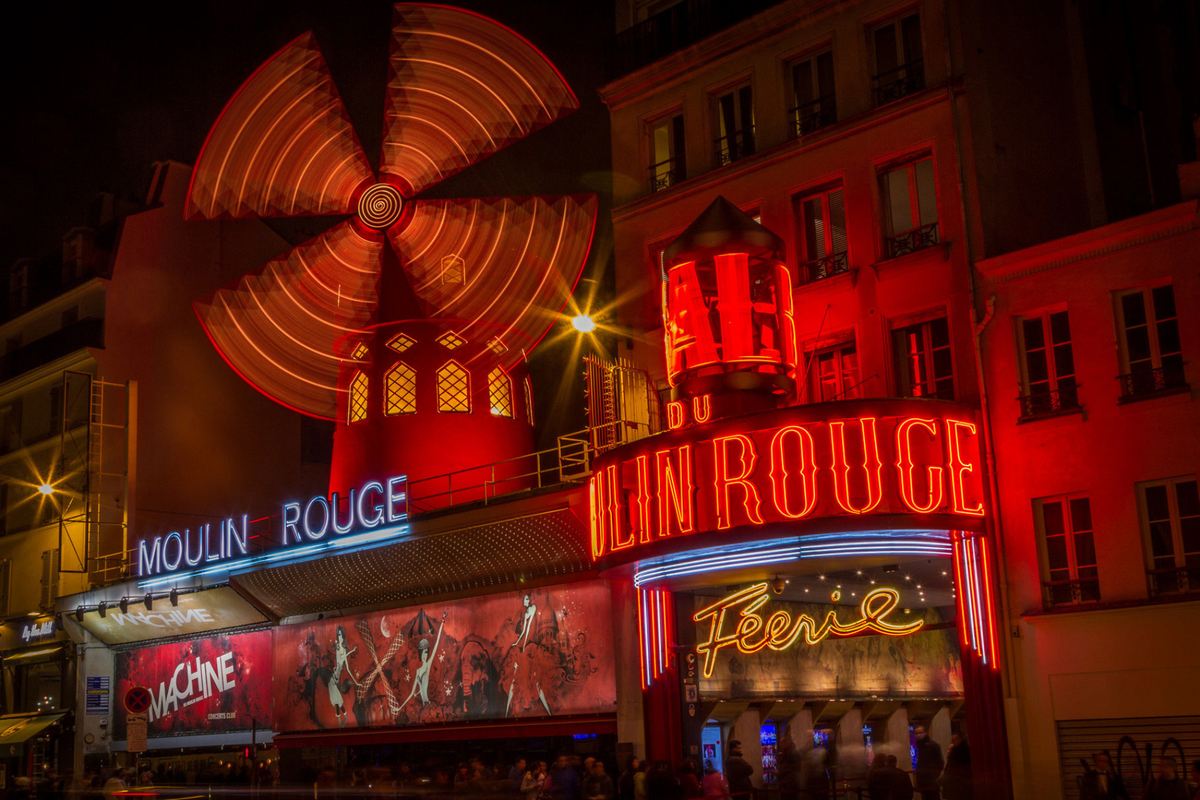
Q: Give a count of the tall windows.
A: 12